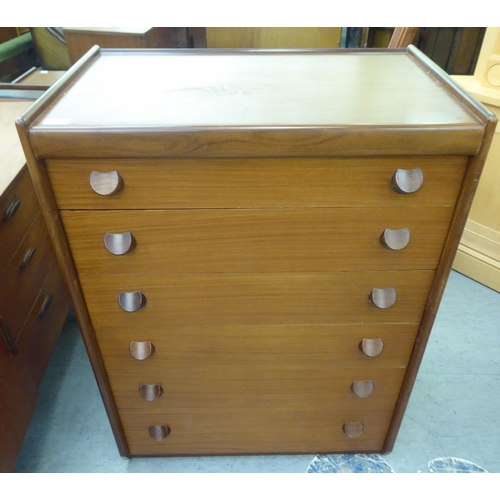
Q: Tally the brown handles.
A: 12